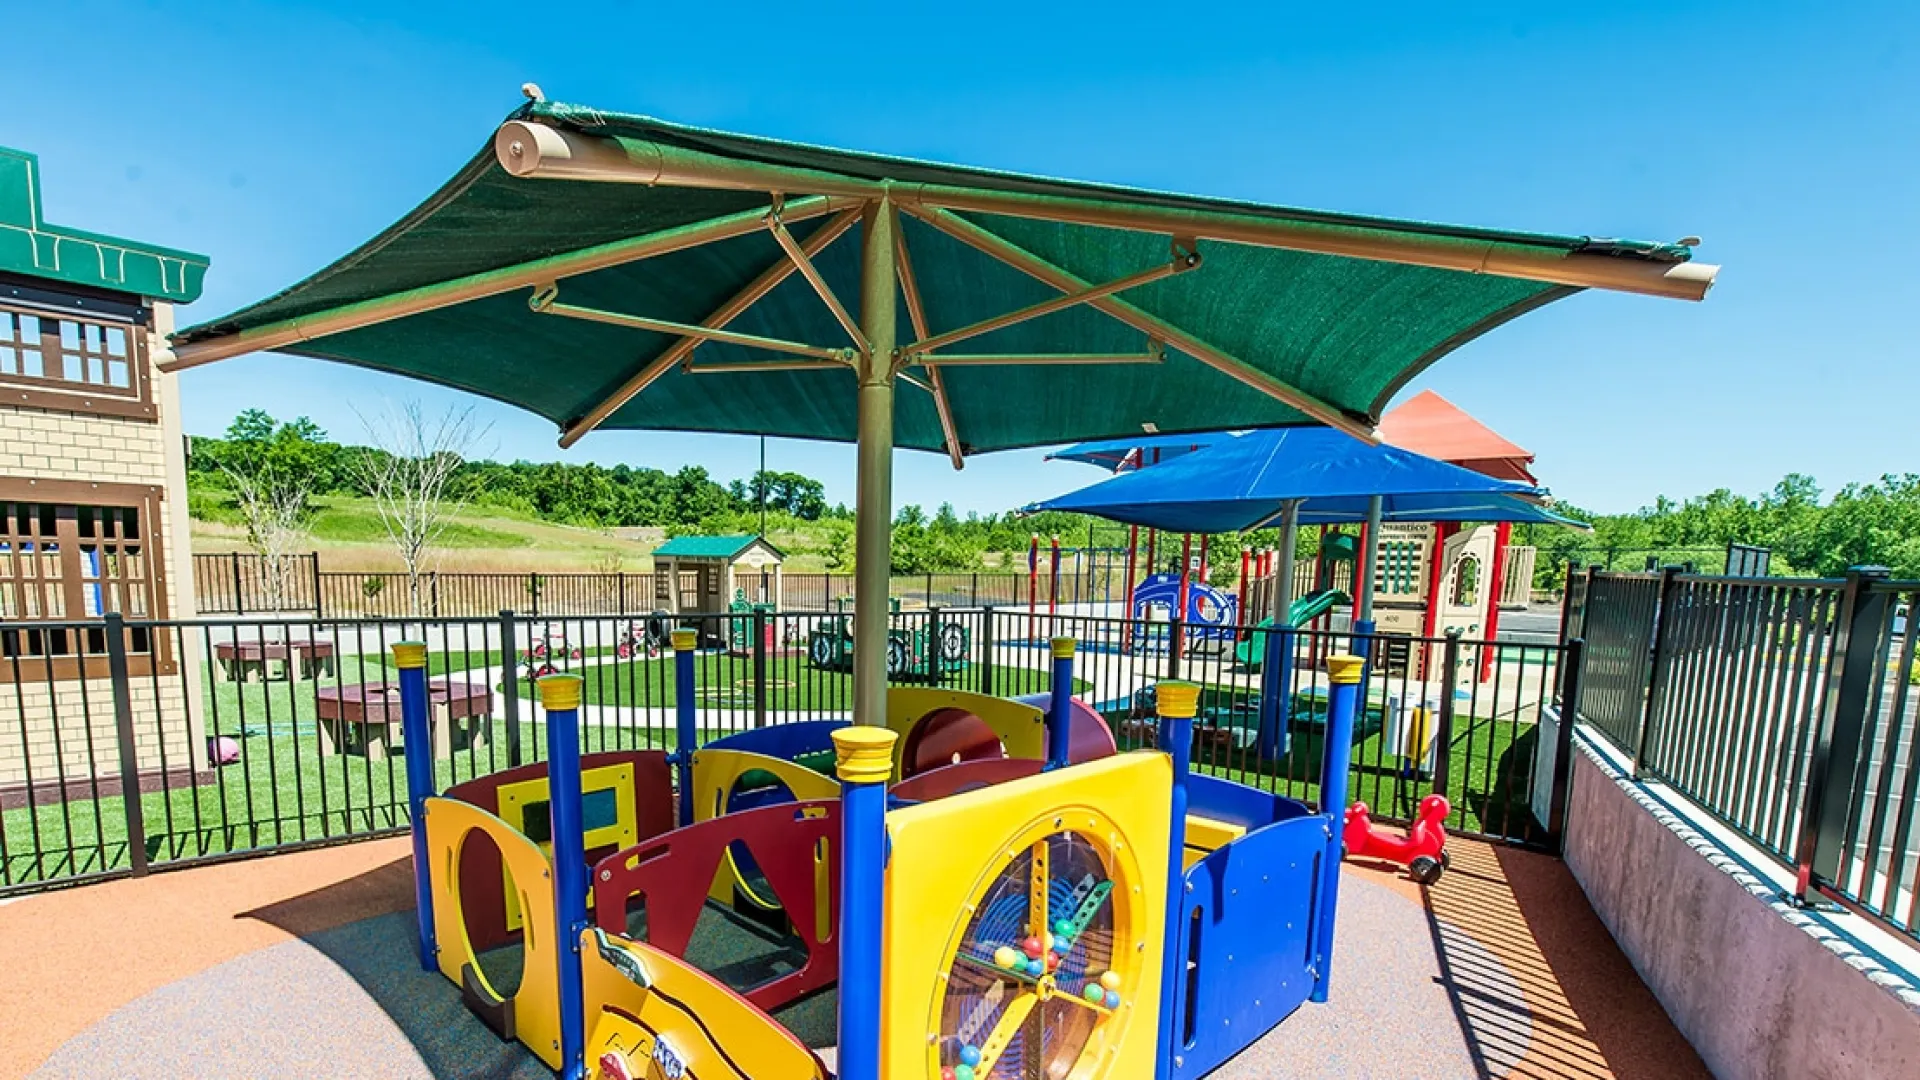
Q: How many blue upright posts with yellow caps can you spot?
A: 7